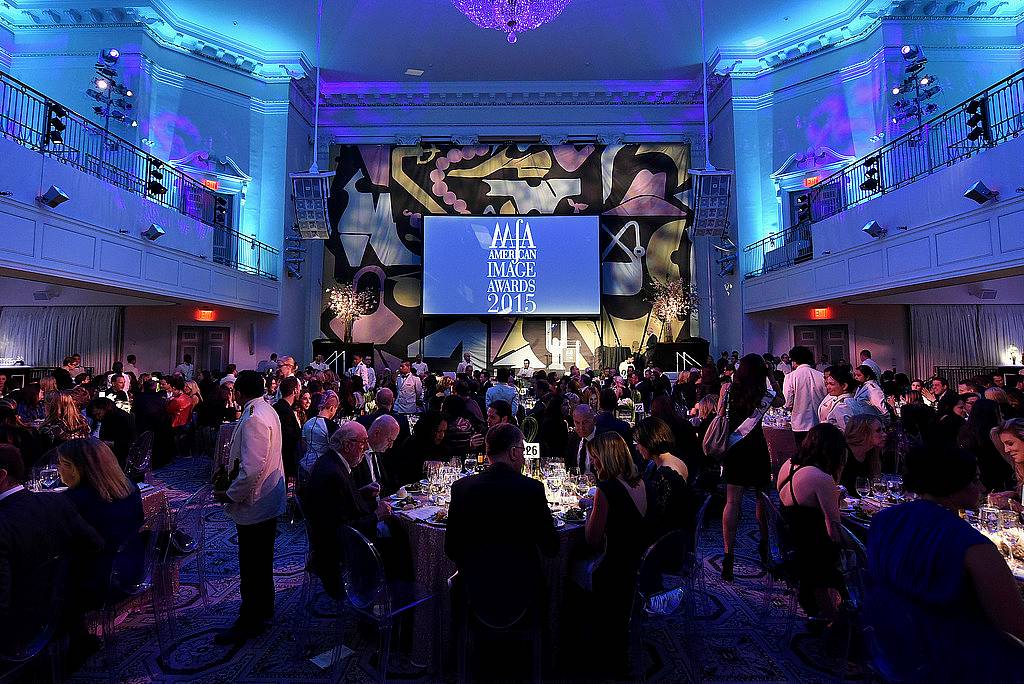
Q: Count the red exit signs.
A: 4